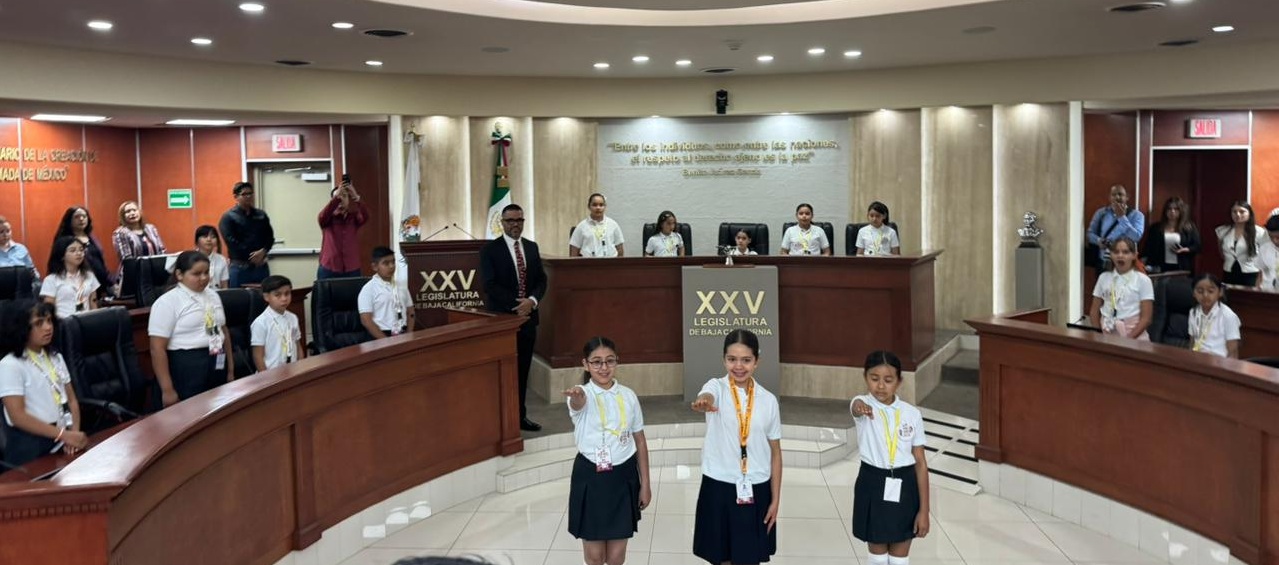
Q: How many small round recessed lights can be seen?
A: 13